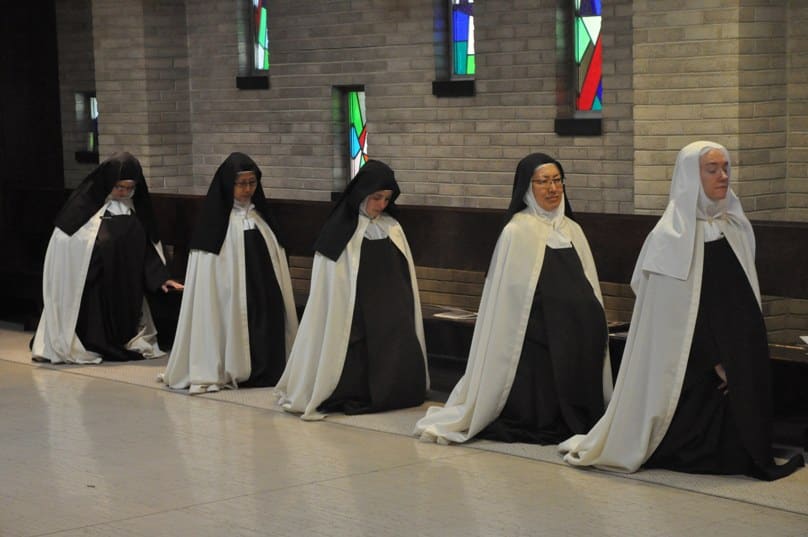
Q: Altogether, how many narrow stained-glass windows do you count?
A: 5